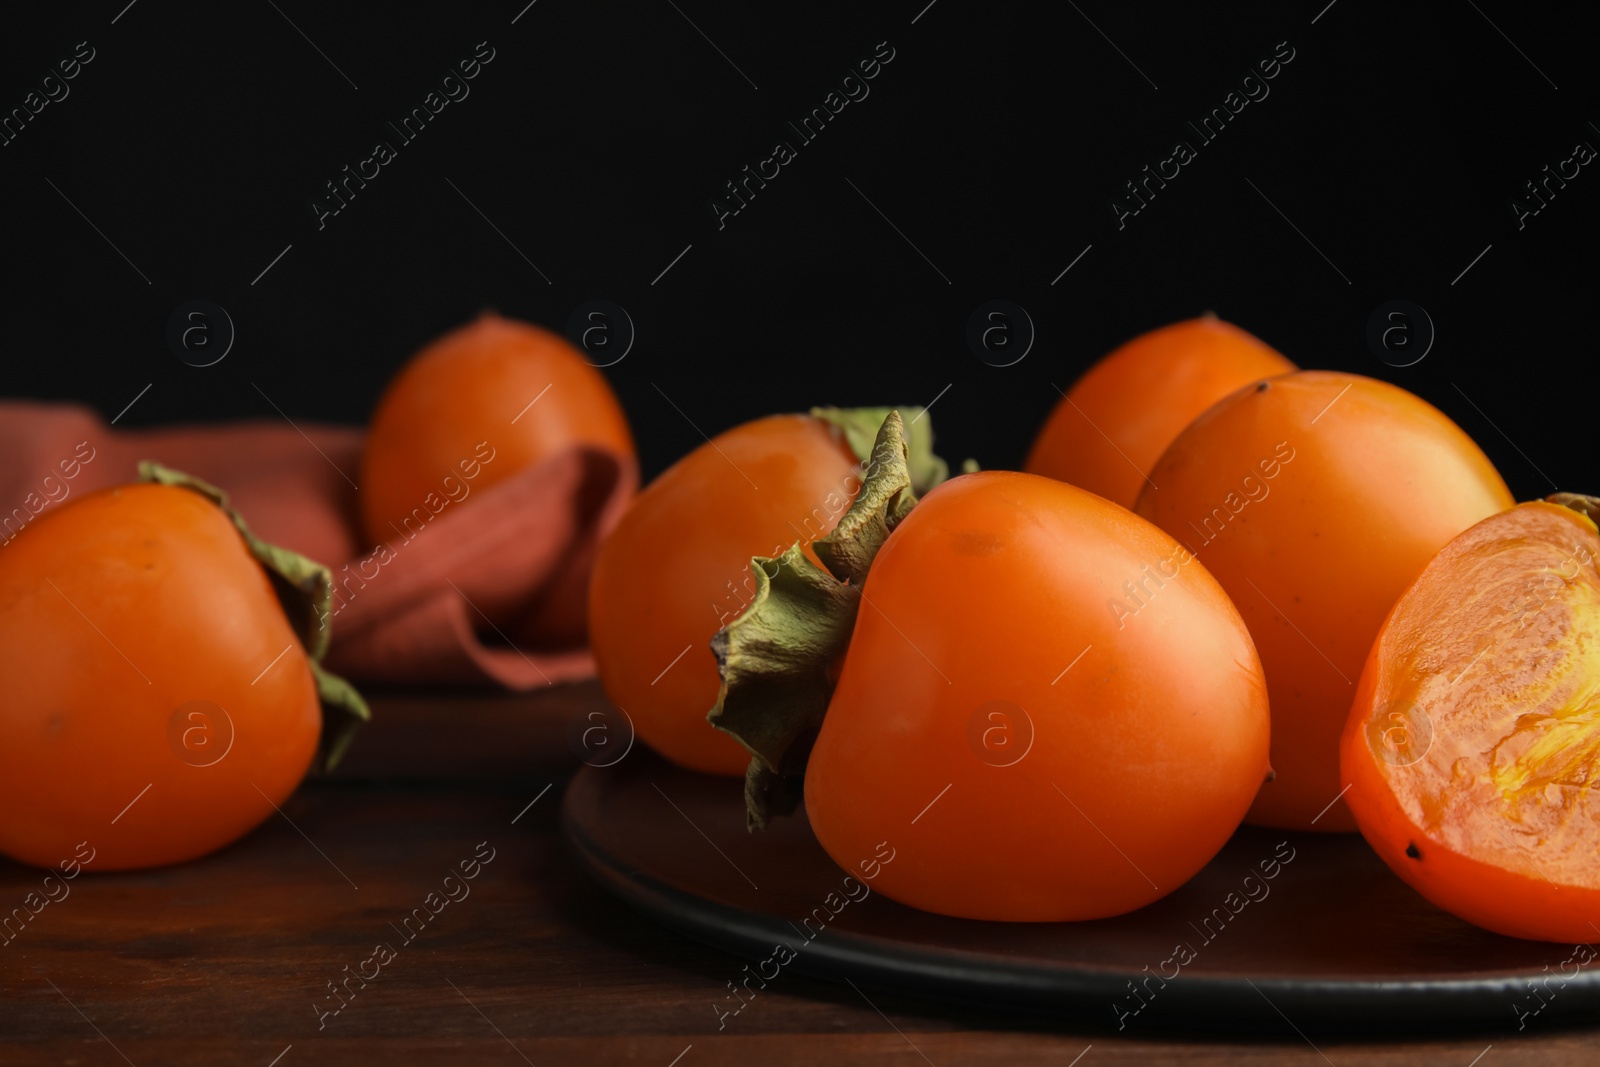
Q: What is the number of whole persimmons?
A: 6